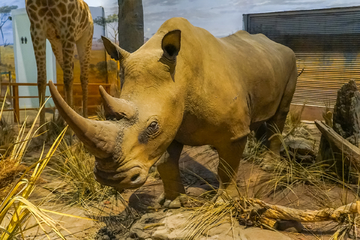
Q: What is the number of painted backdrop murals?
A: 1